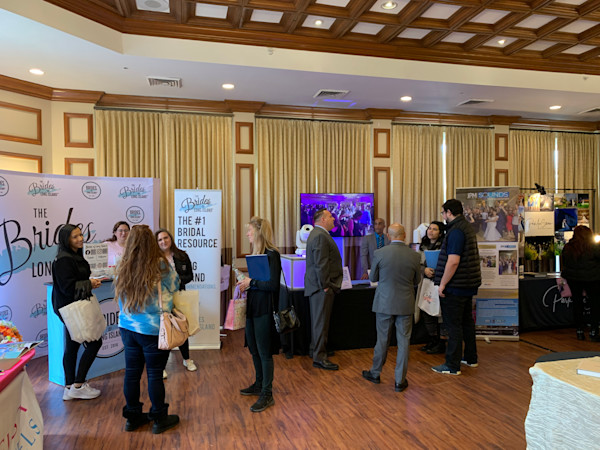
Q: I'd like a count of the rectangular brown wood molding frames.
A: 10